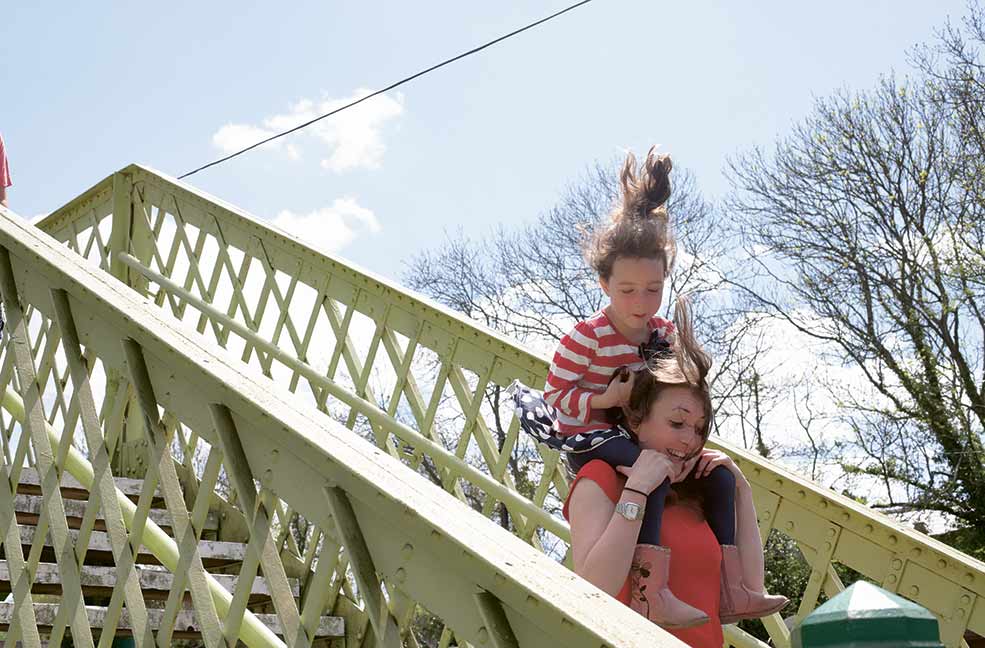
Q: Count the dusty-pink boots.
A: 2